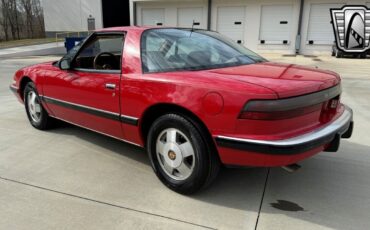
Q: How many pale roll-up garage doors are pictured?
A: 5